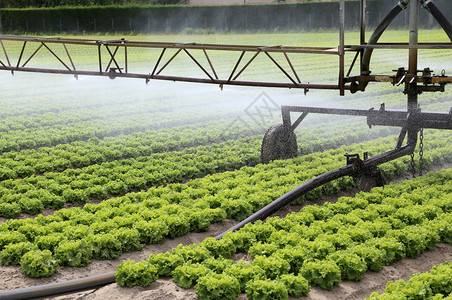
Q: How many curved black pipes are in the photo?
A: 3